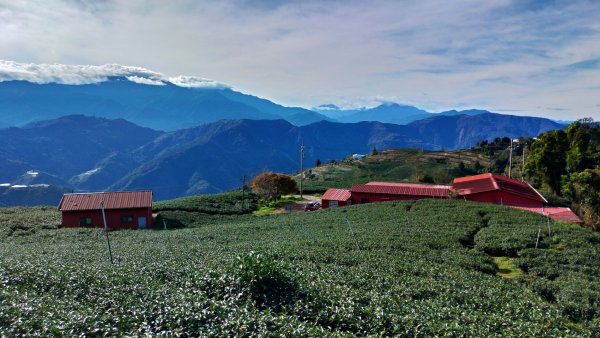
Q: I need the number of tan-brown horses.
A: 0